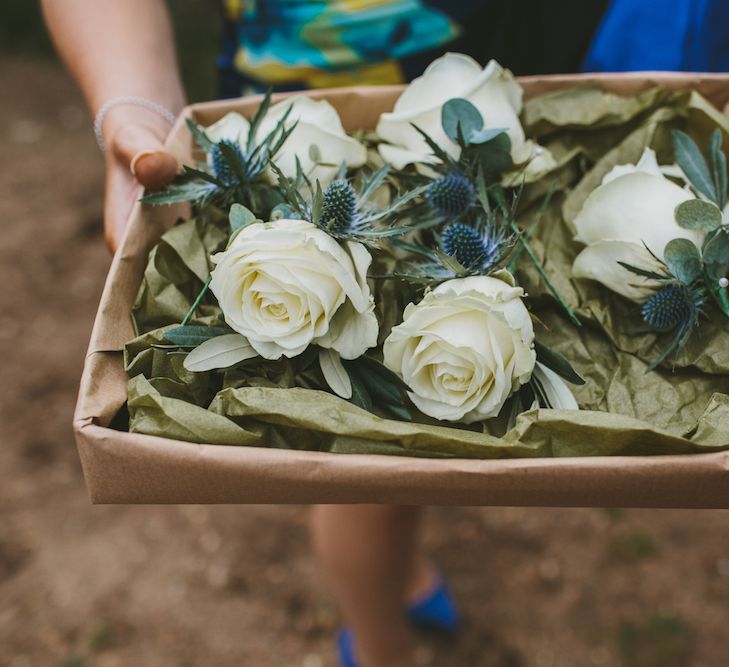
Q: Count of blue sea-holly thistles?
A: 5